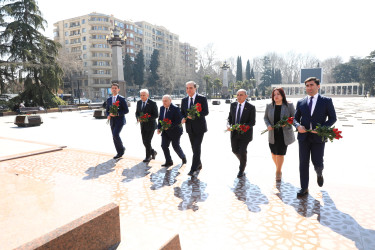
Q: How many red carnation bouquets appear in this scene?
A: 7